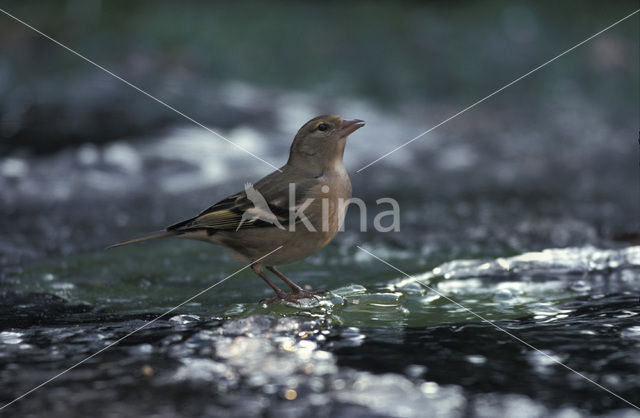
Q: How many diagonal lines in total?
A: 4